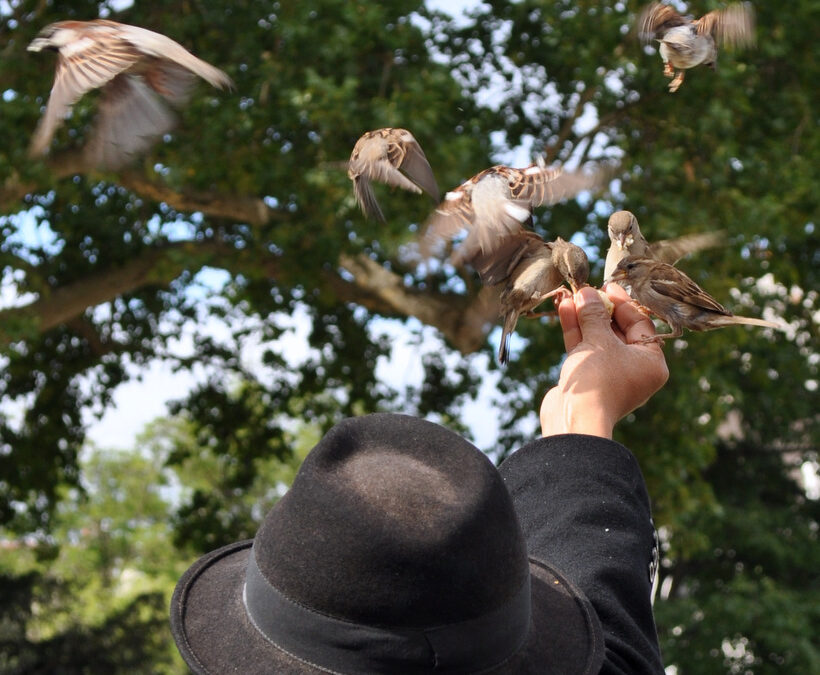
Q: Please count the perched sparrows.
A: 3